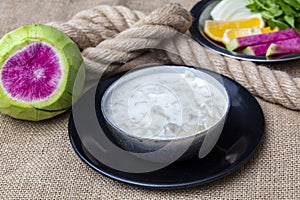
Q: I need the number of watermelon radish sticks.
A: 3